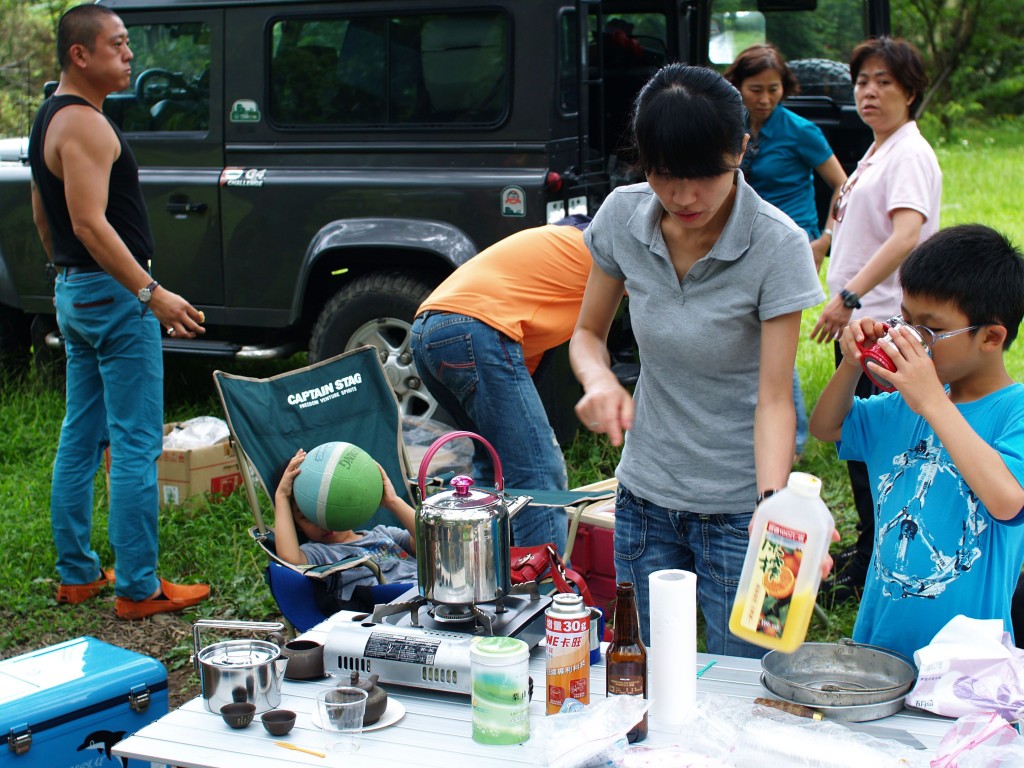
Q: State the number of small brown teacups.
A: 2